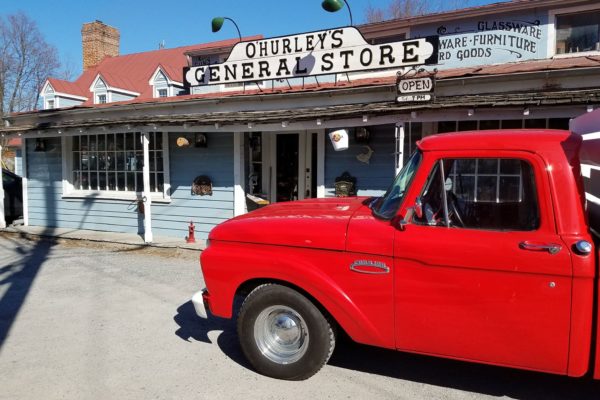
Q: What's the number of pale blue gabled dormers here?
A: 3